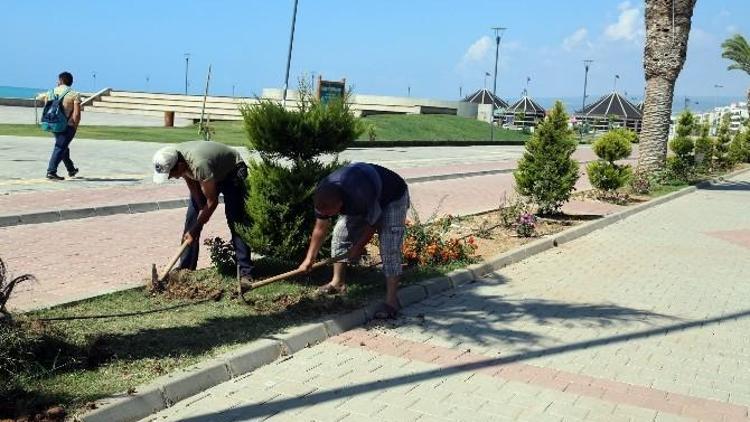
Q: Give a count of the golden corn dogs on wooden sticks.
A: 0